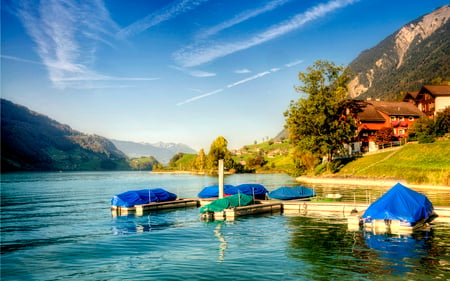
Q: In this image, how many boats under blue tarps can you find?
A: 5